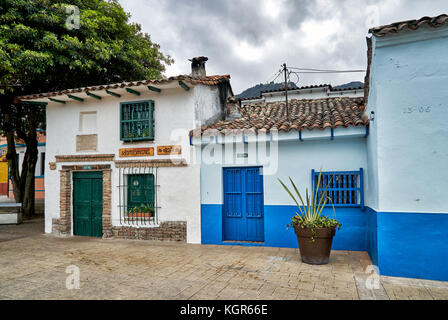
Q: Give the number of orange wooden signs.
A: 2